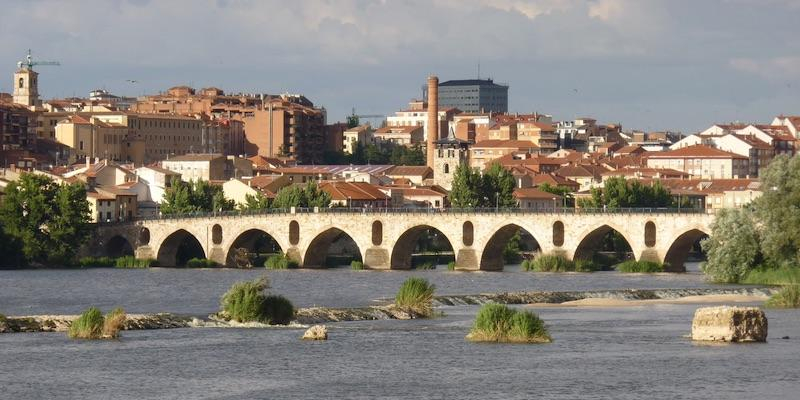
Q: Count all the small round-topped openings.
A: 7